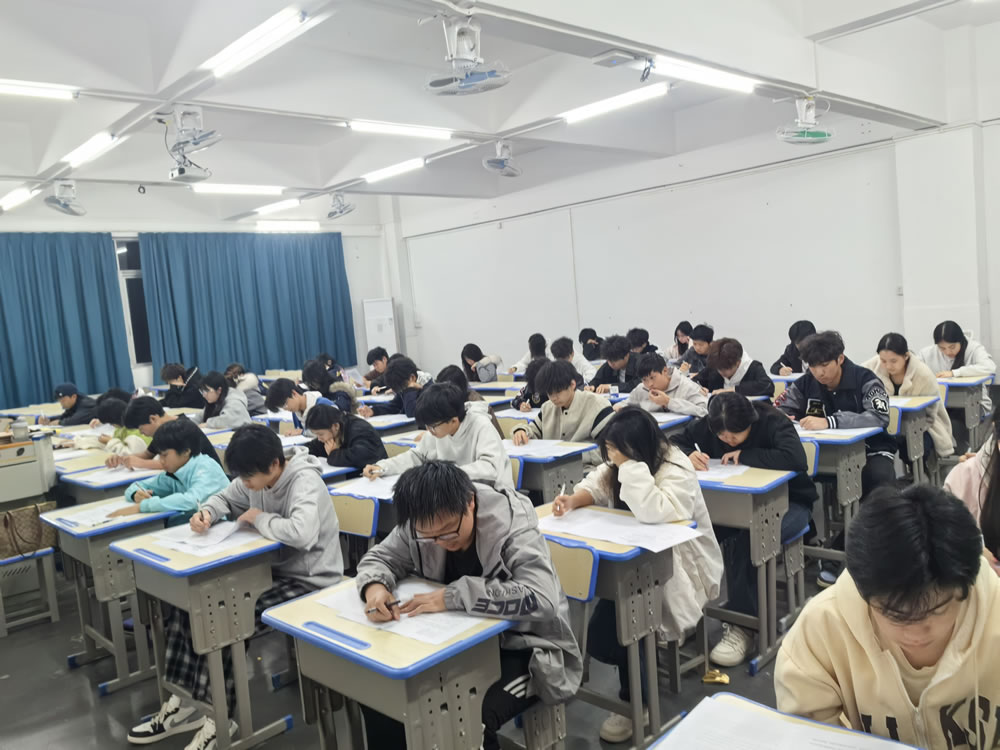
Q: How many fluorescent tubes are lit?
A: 11